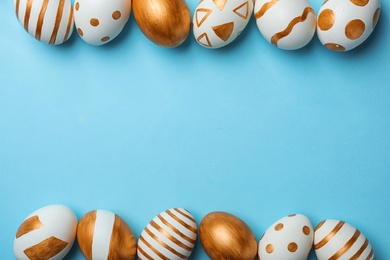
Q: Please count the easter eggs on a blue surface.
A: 12